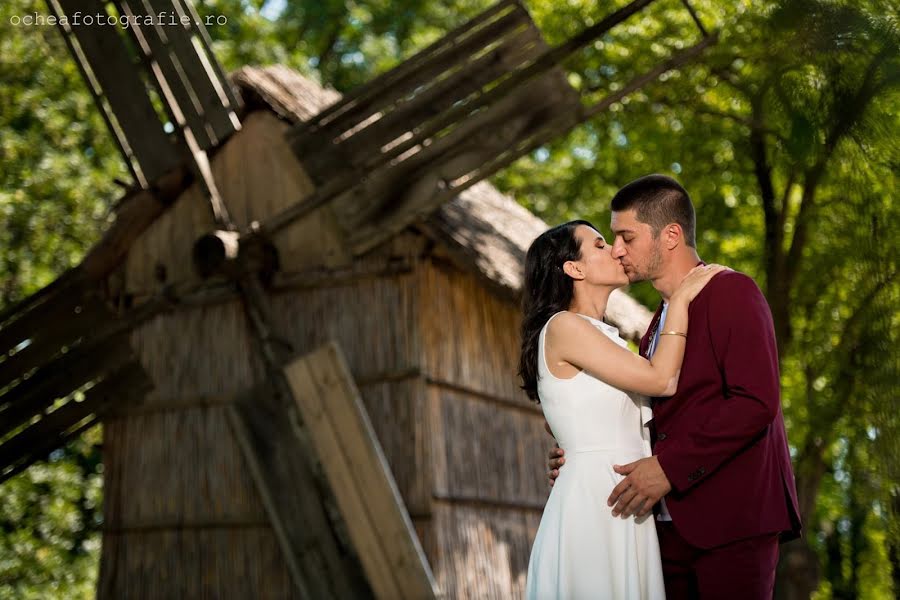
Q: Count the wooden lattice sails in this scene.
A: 4